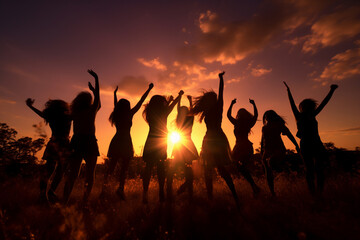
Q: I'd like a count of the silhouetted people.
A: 9